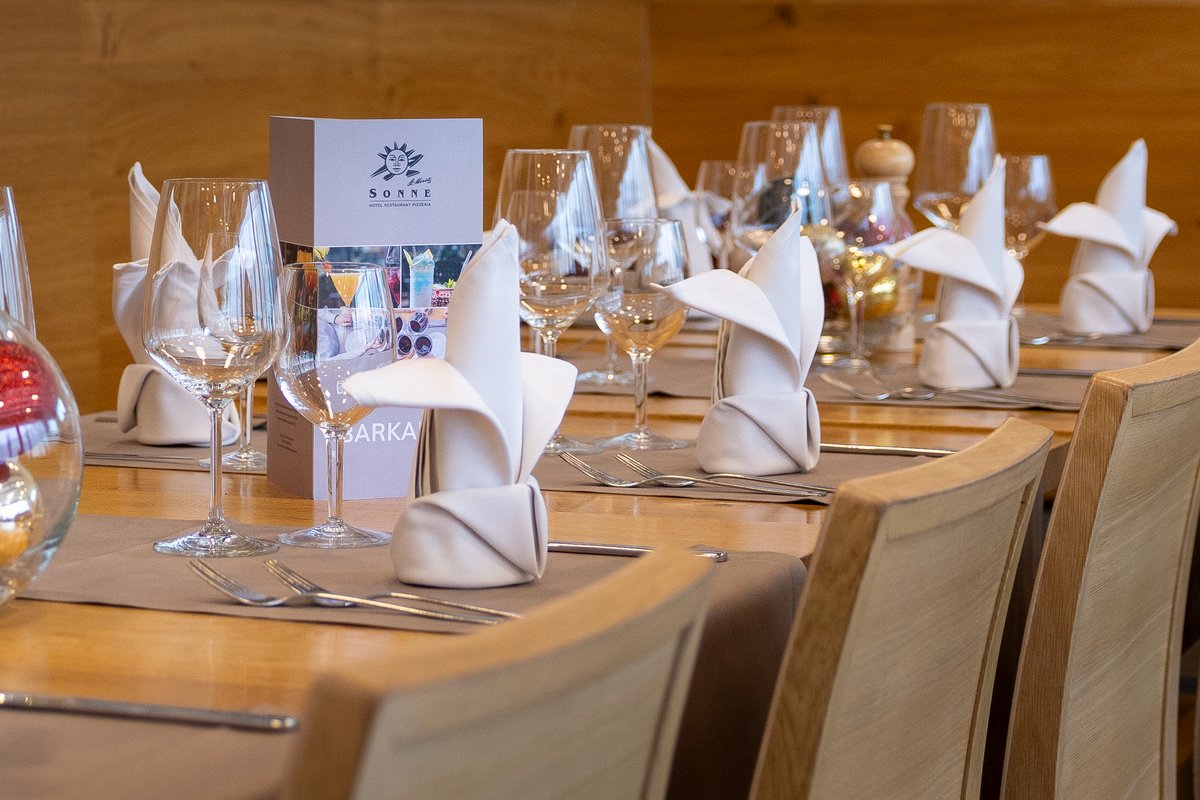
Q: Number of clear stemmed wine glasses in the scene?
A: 14